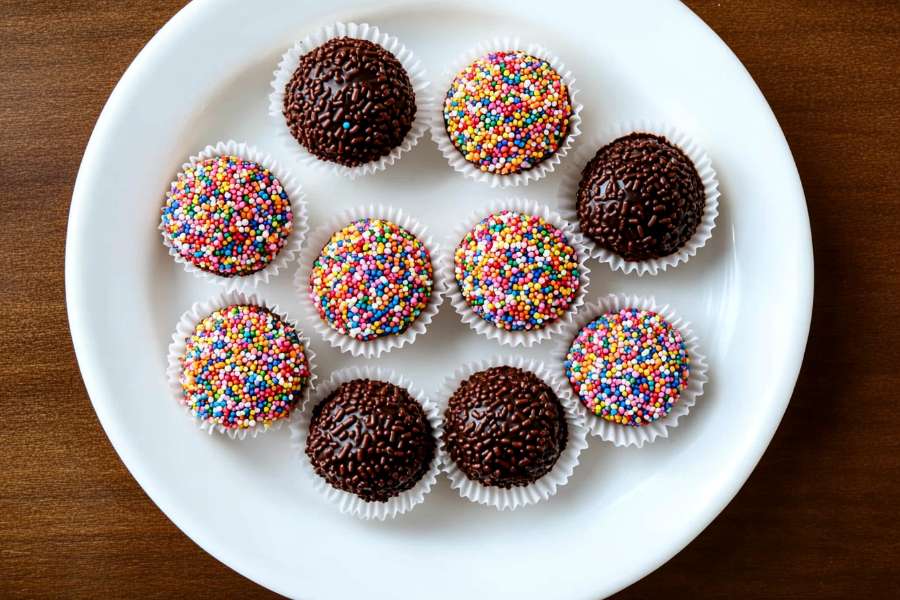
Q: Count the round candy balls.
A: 10